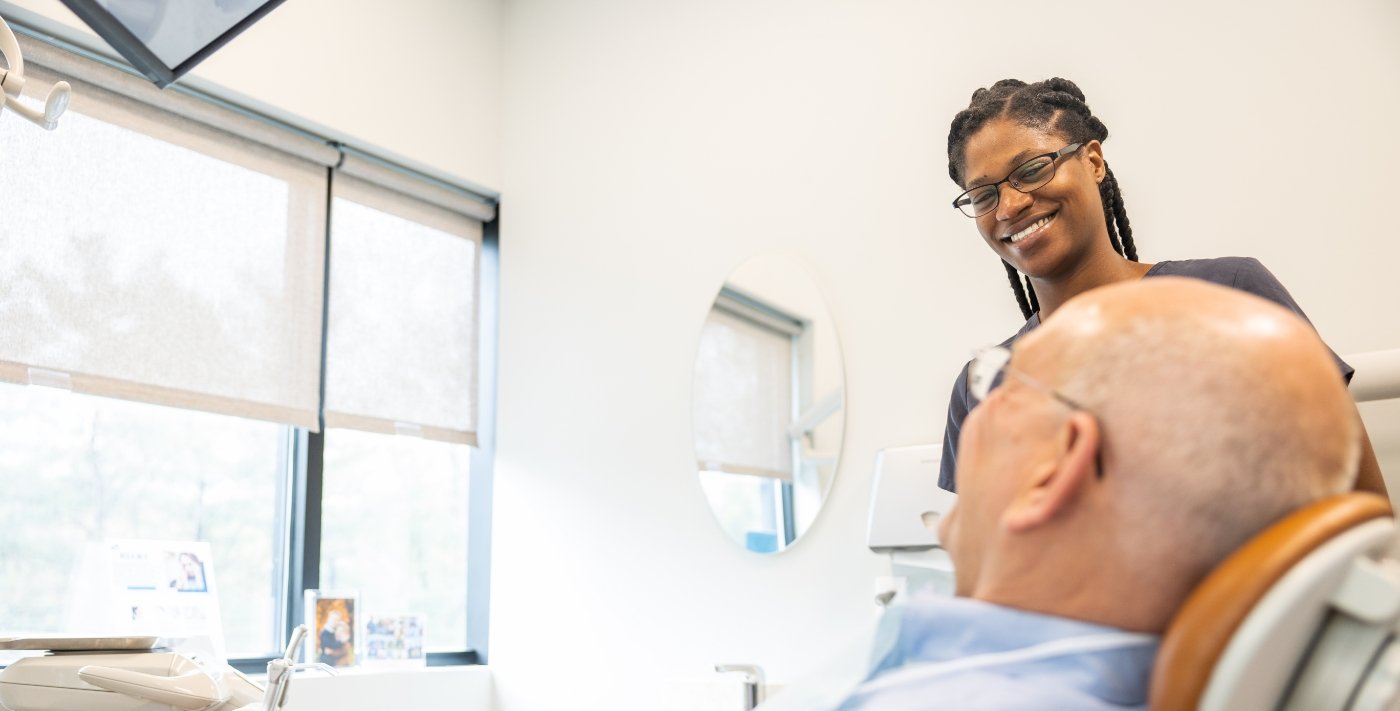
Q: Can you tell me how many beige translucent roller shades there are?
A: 2